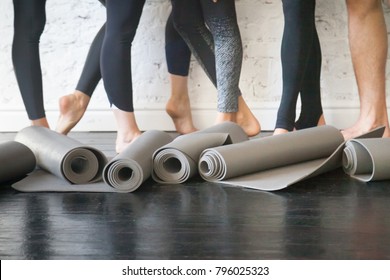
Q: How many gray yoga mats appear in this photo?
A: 6